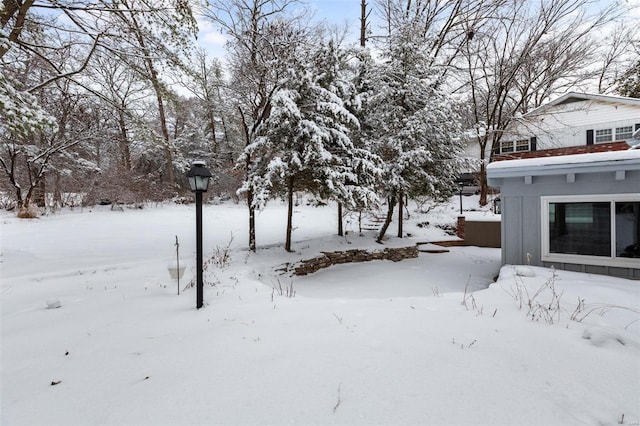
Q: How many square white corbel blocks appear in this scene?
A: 3